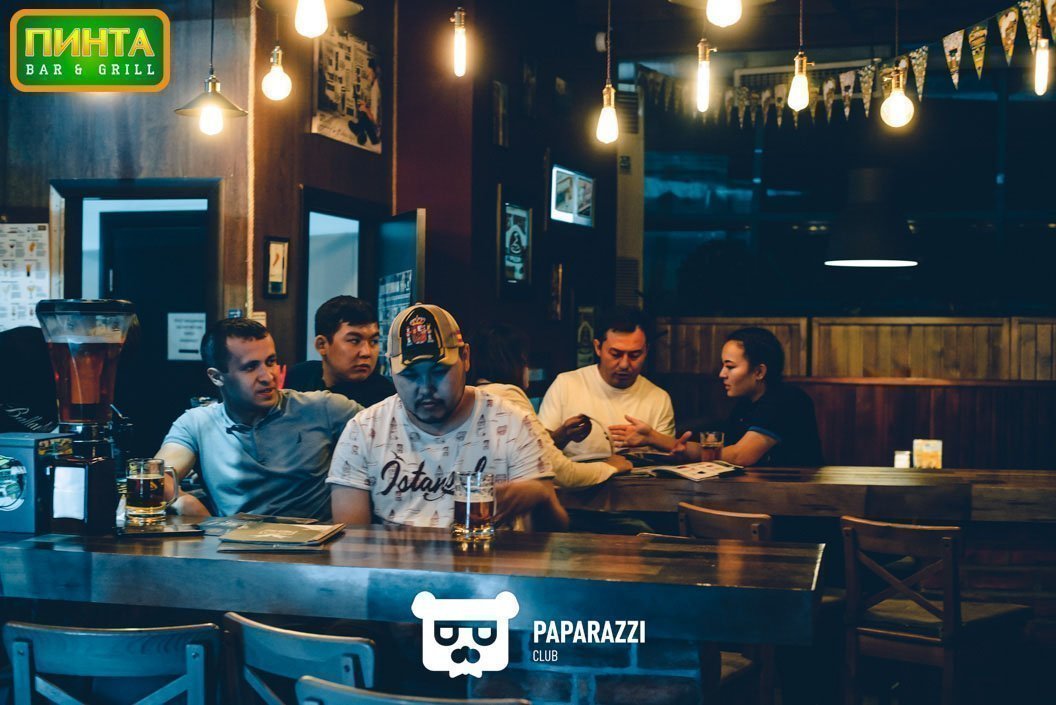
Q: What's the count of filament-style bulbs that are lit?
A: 10